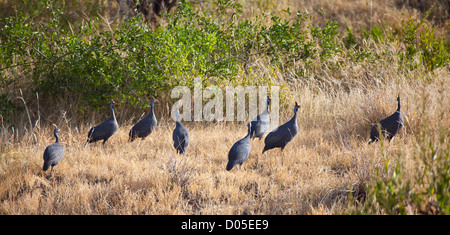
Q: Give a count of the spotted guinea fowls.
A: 8